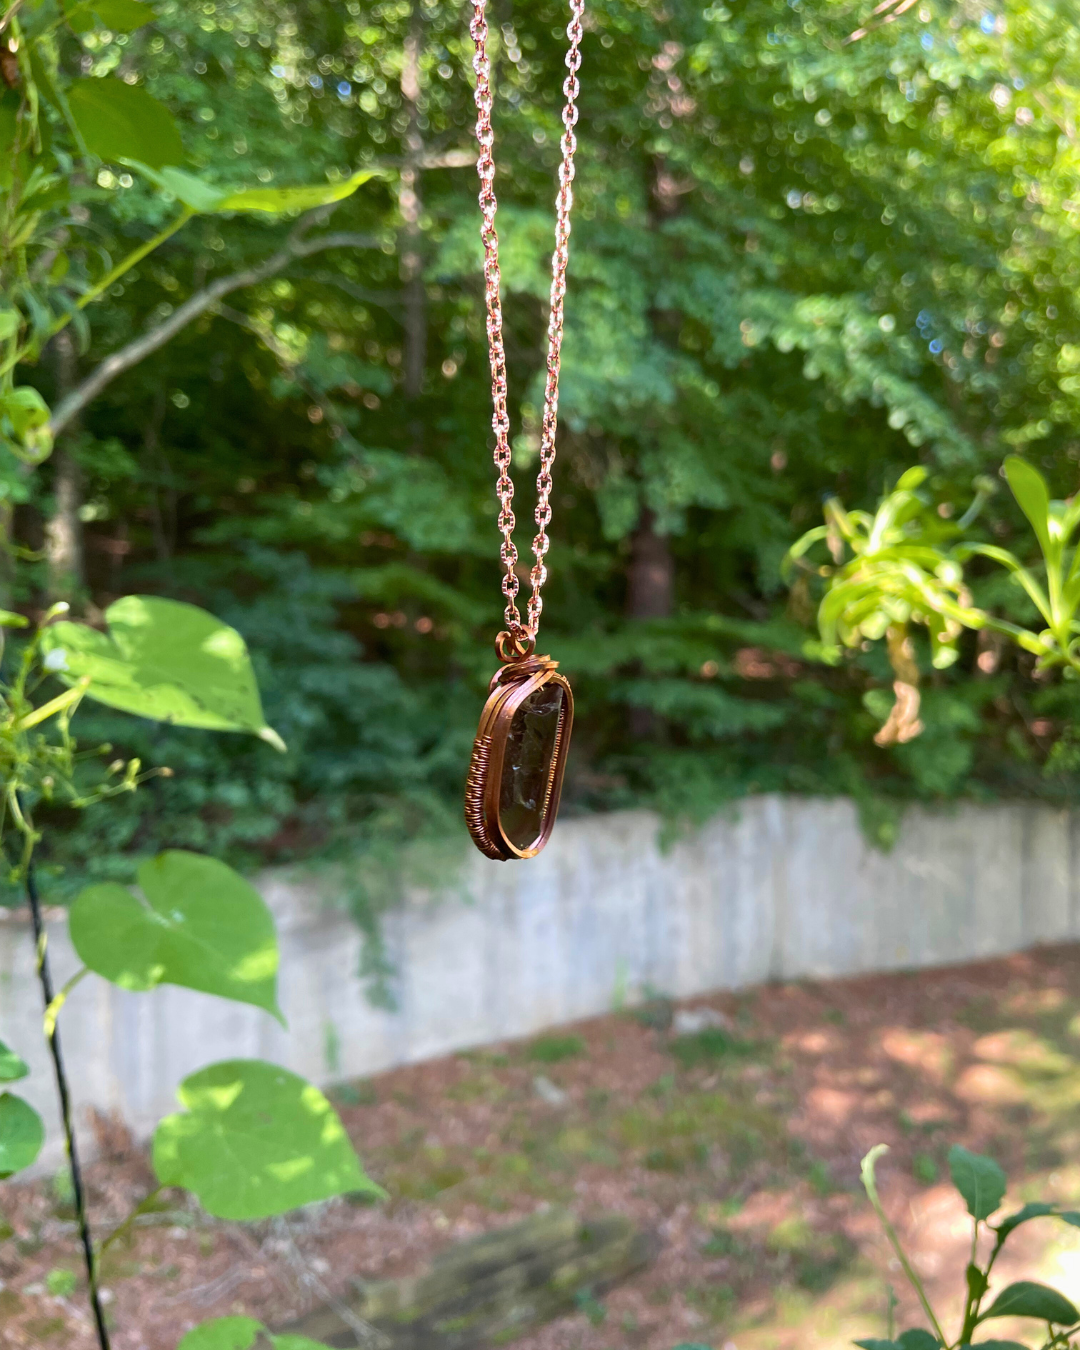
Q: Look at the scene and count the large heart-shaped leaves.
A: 3